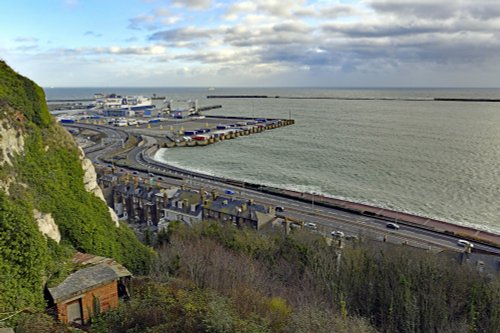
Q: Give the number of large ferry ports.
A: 1